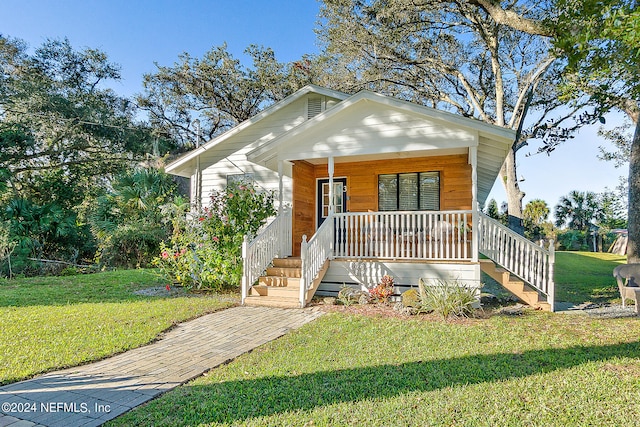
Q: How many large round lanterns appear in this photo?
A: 0